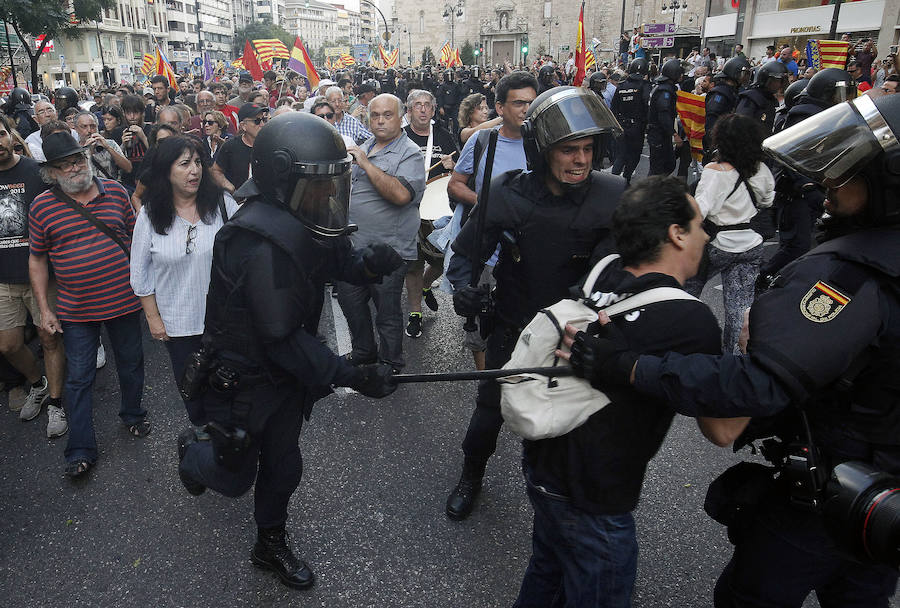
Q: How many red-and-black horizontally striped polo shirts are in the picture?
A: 1